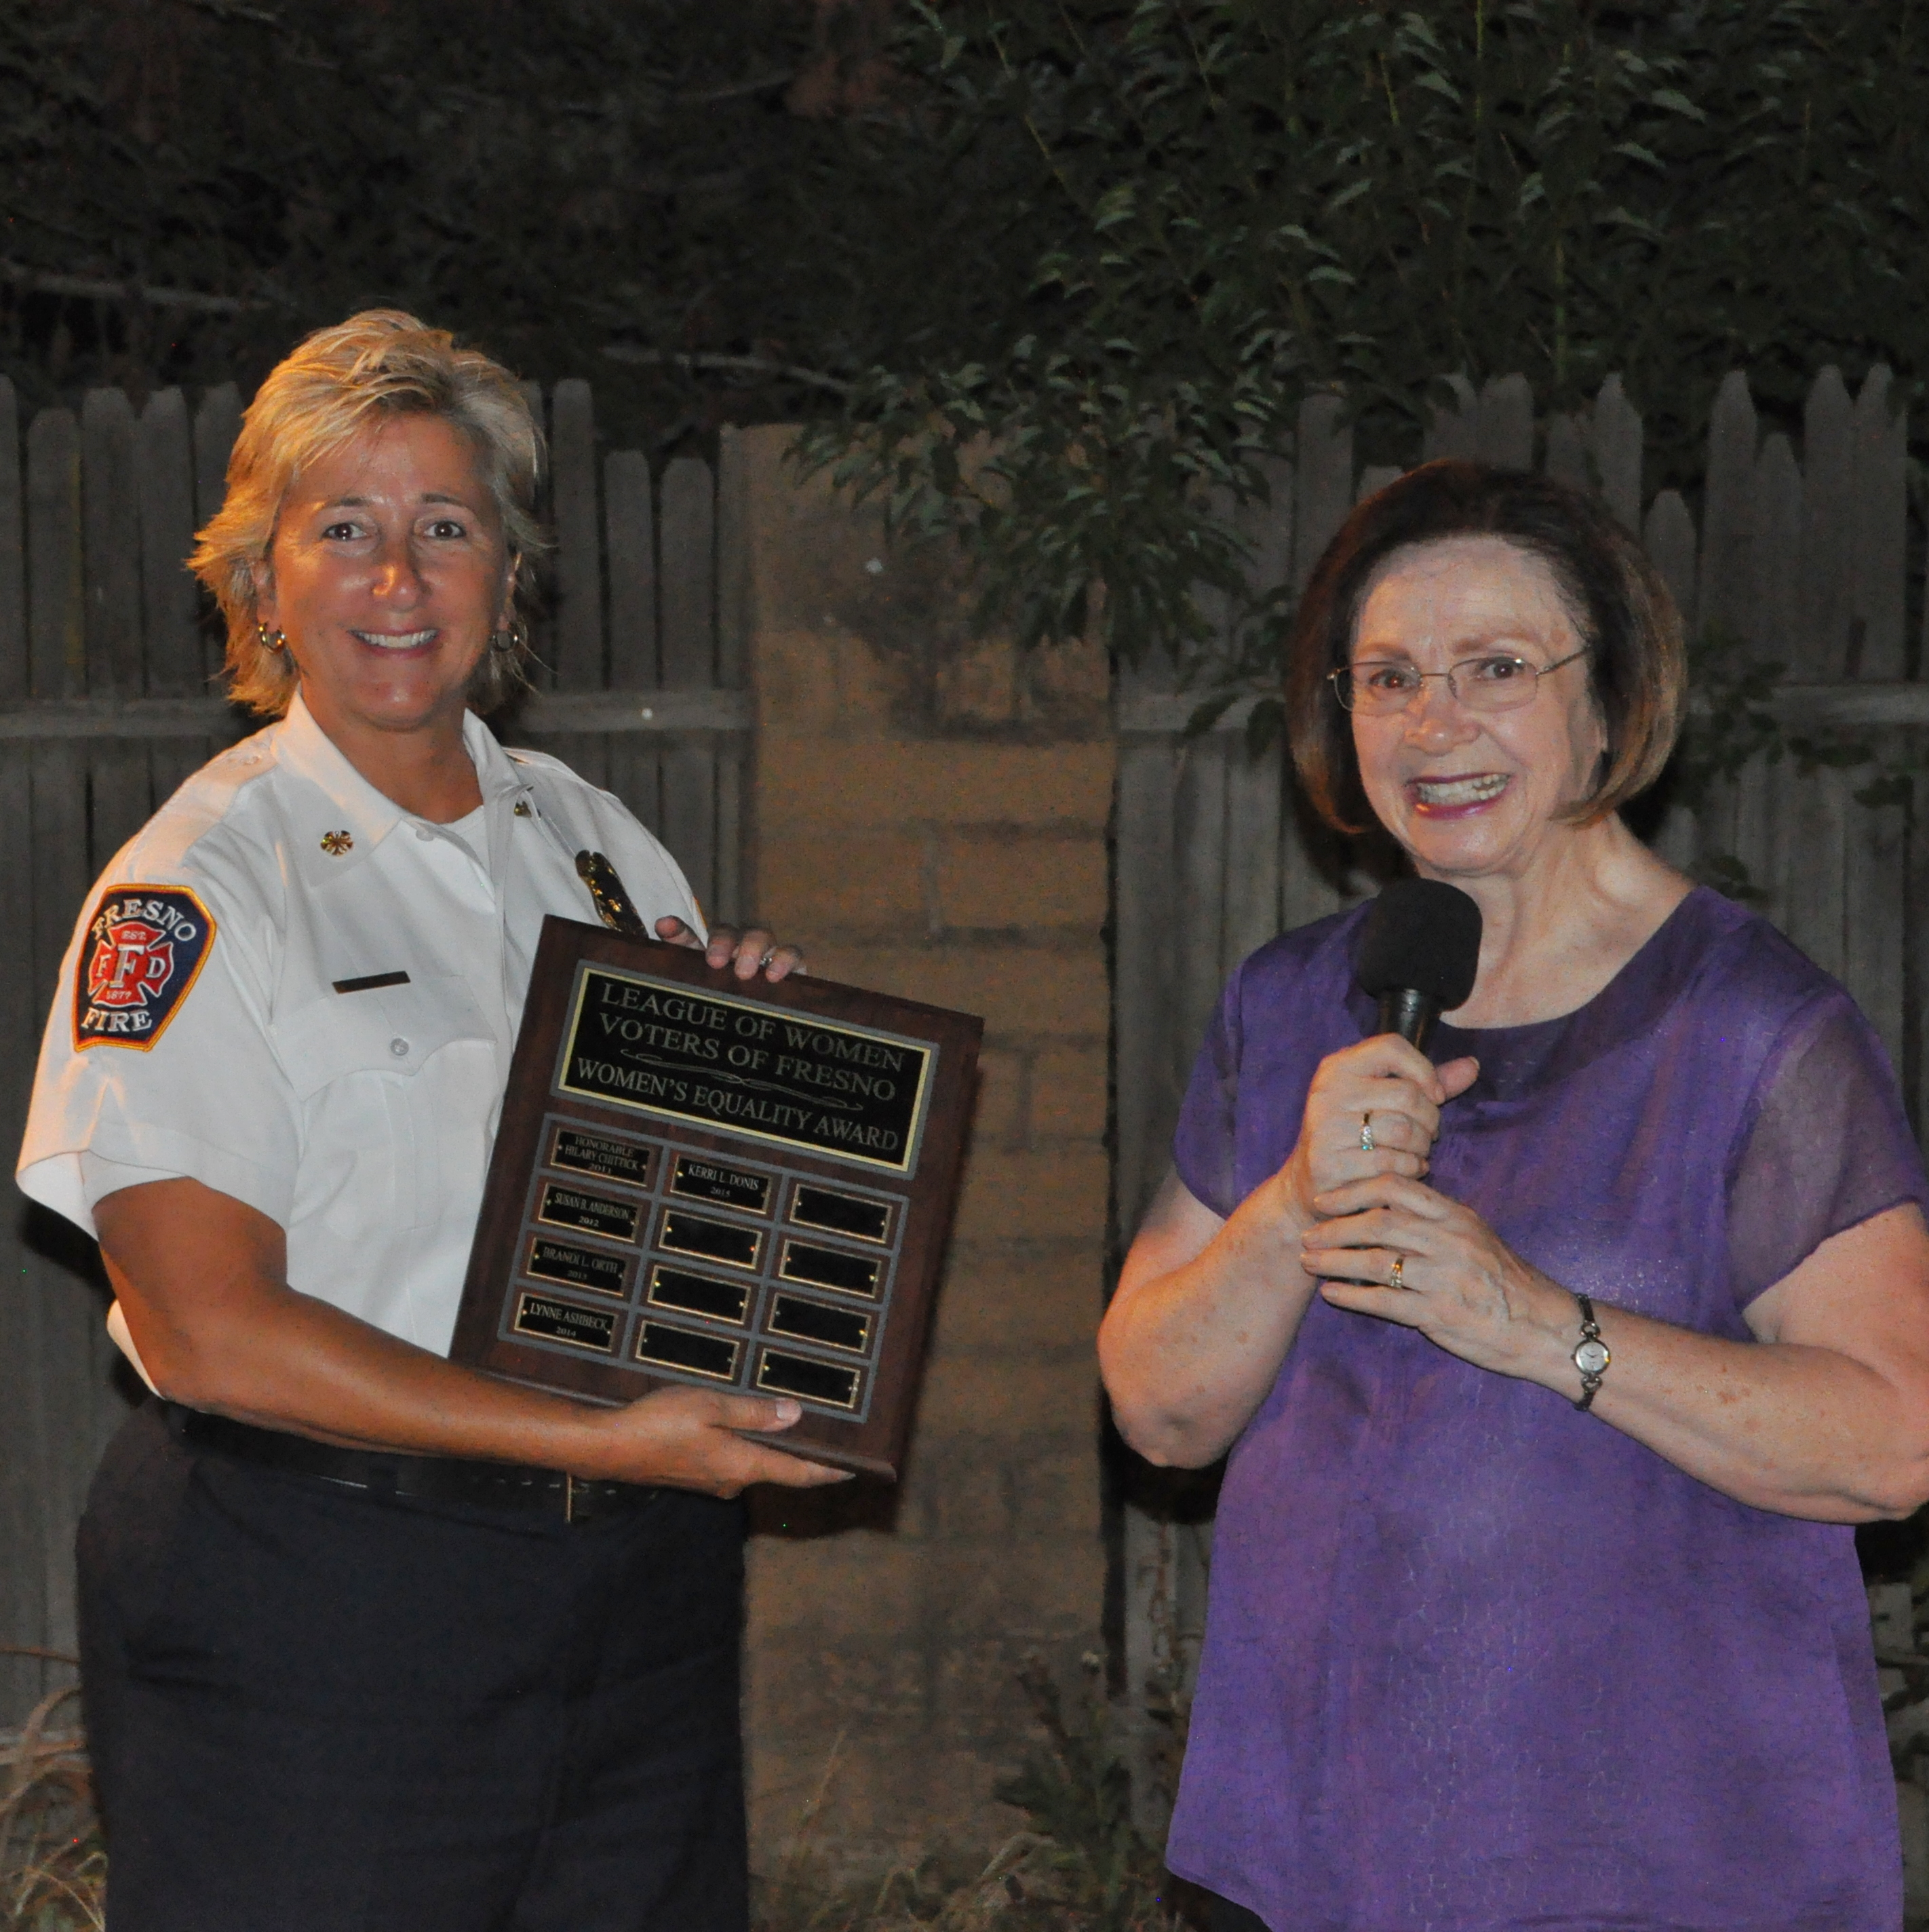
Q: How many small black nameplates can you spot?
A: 12